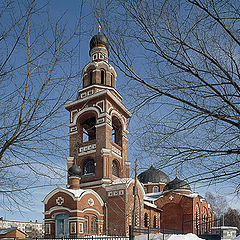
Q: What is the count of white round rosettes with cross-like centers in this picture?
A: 2